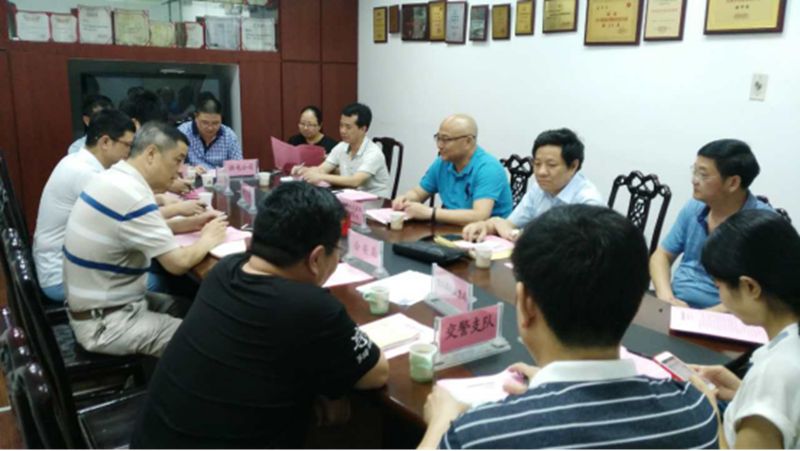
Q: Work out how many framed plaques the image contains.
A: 12